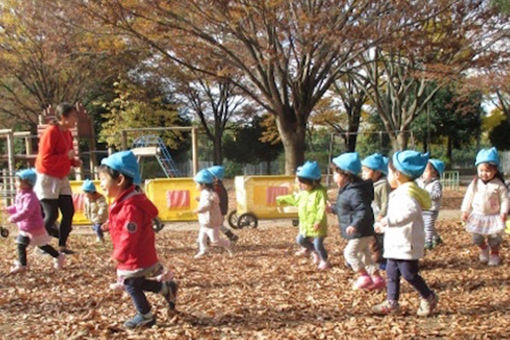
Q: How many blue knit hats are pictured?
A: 11